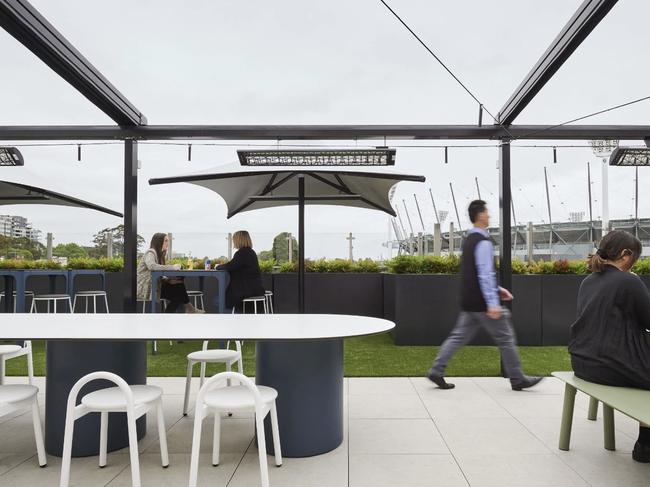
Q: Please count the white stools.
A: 12